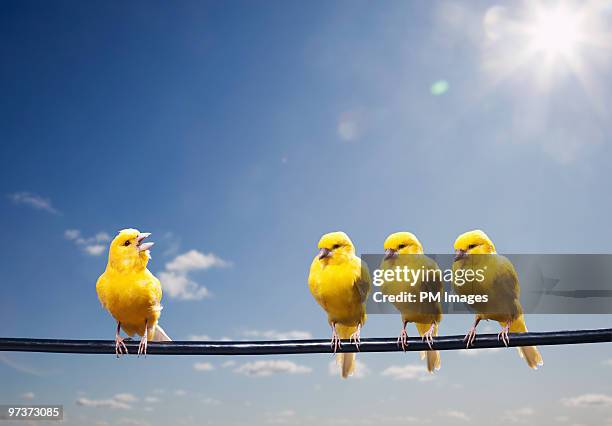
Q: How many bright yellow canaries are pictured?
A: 4